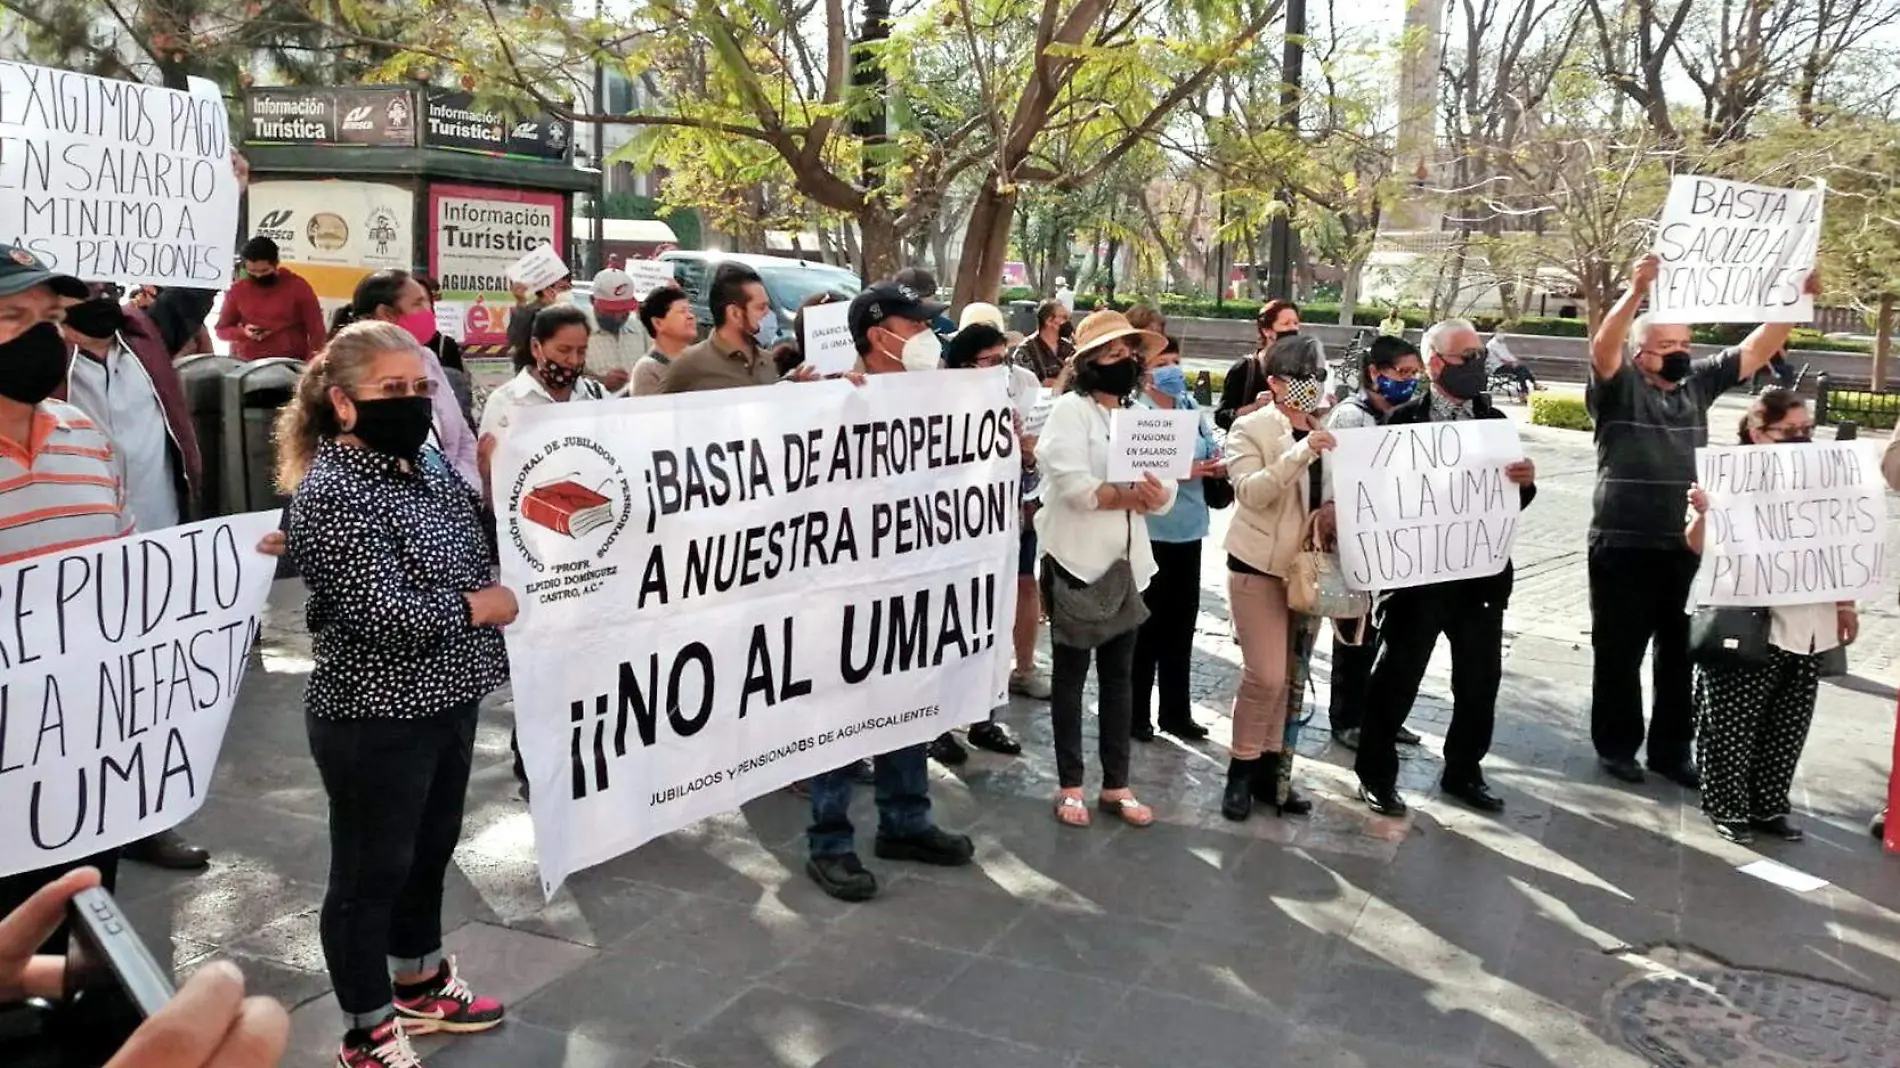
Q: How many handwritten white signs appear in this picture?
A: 5